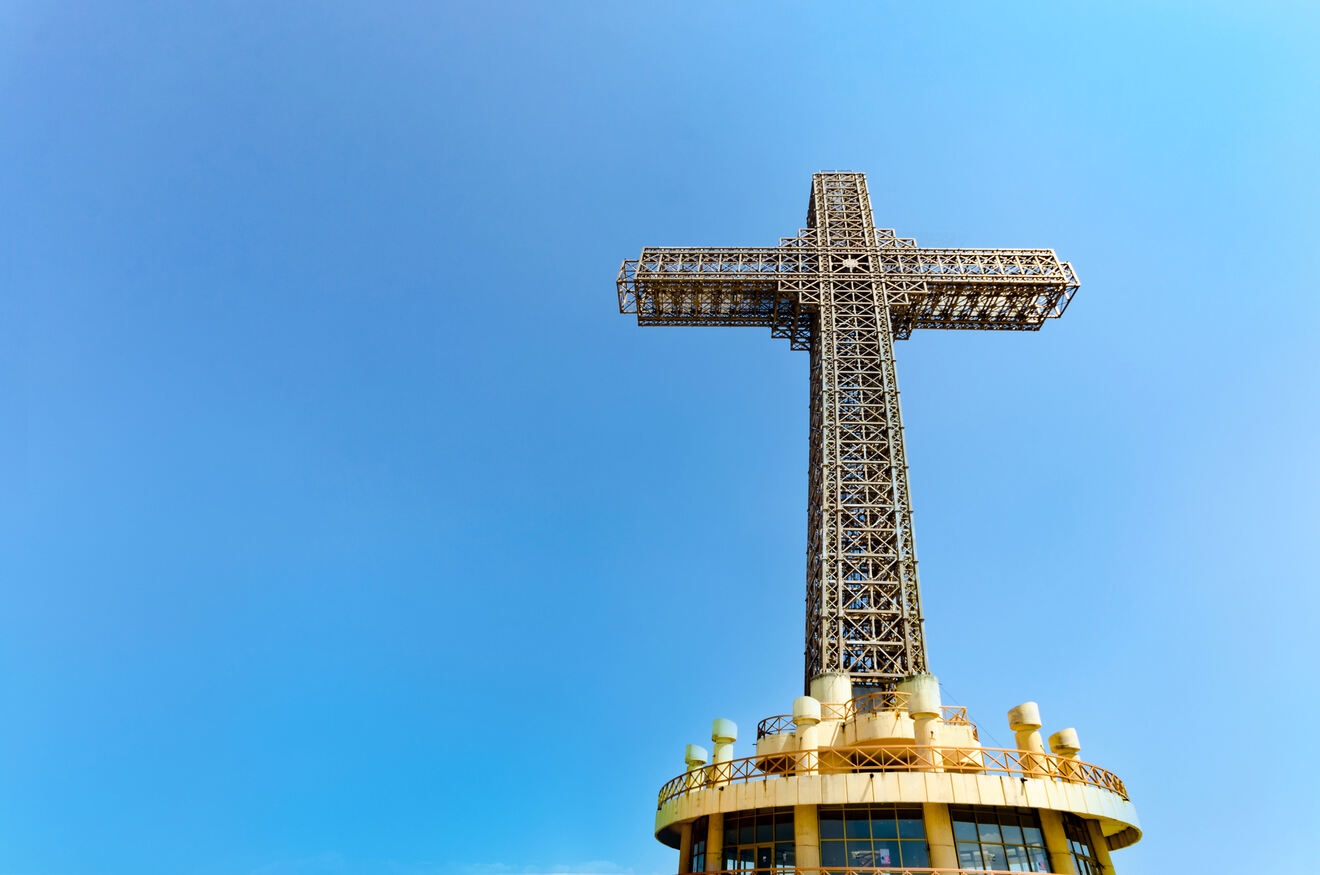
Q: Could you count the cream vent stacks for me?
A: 6